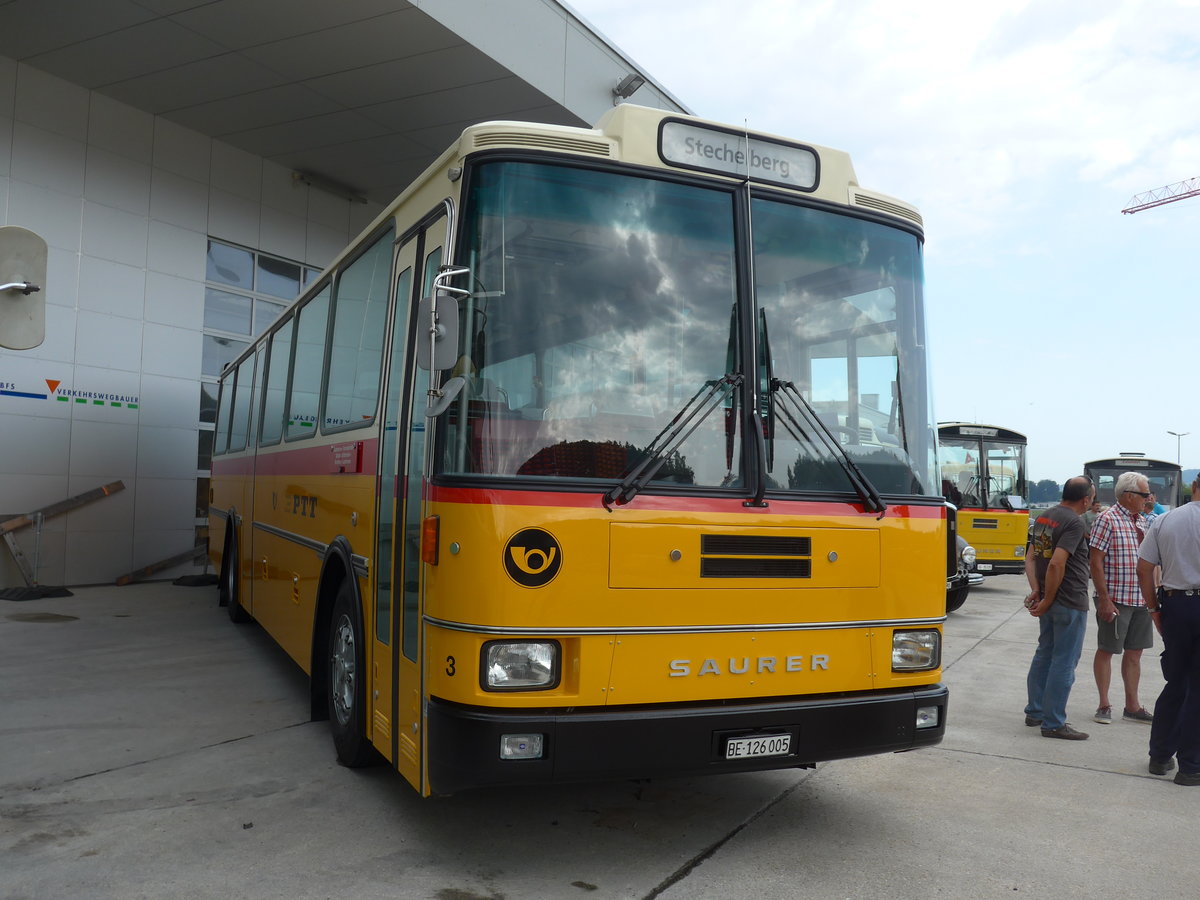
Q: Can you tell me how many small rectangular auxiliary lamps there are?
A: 2